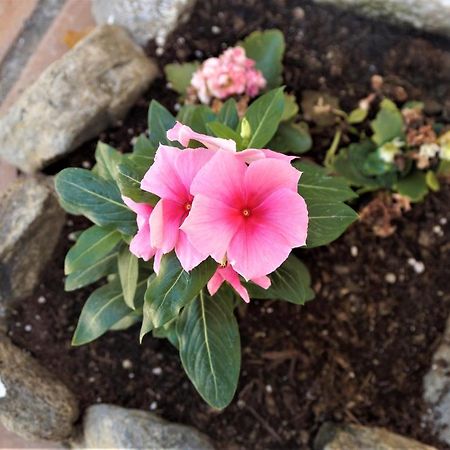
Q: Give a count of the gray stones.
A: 8